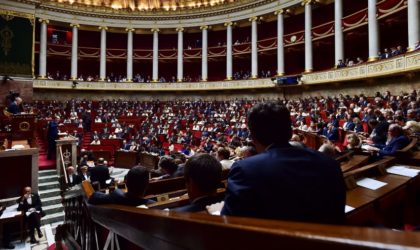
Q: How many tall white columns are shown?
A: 14